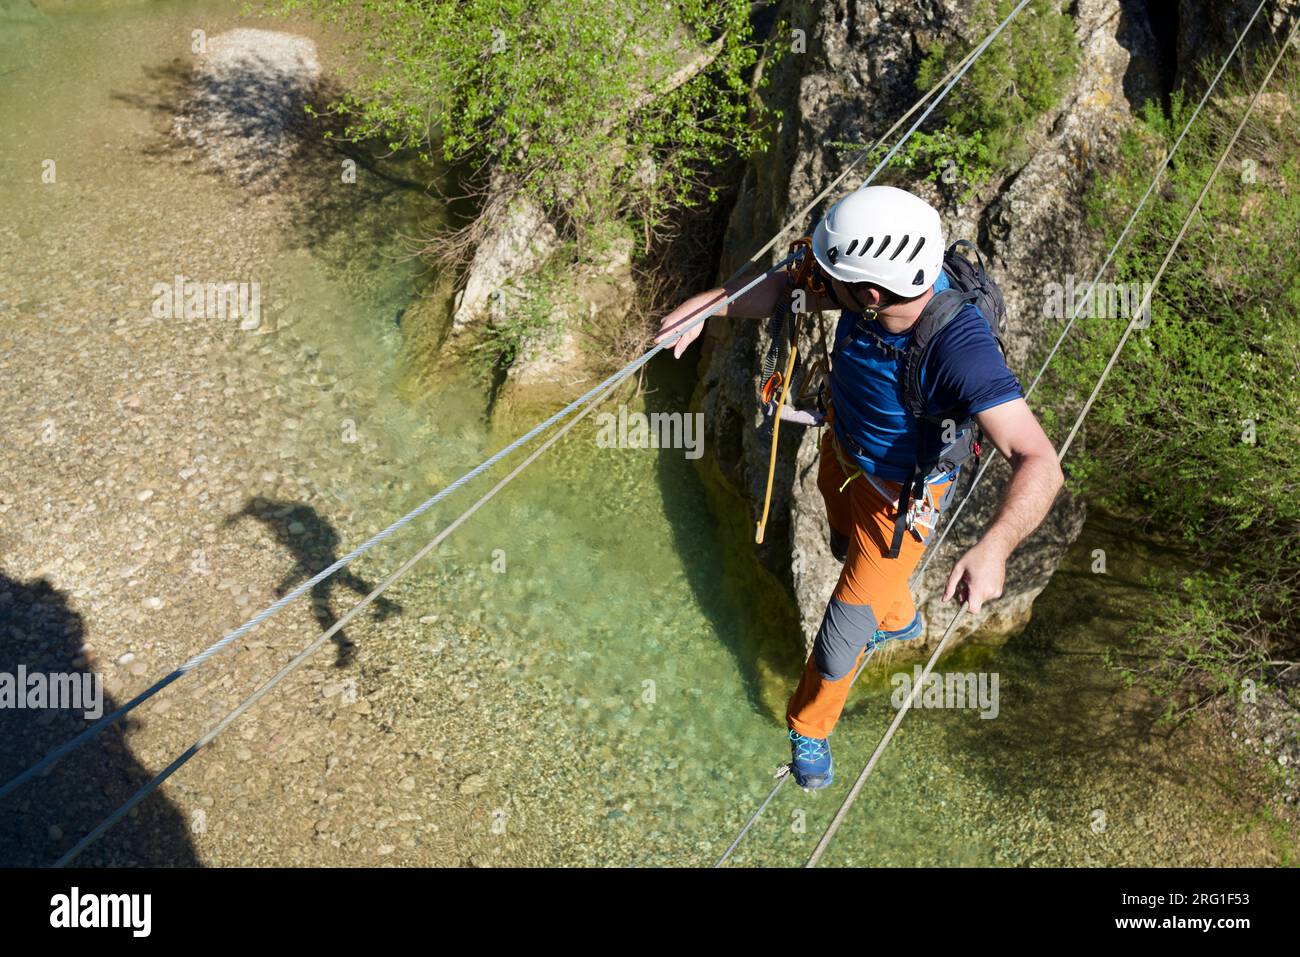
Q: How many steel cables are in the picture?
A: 4